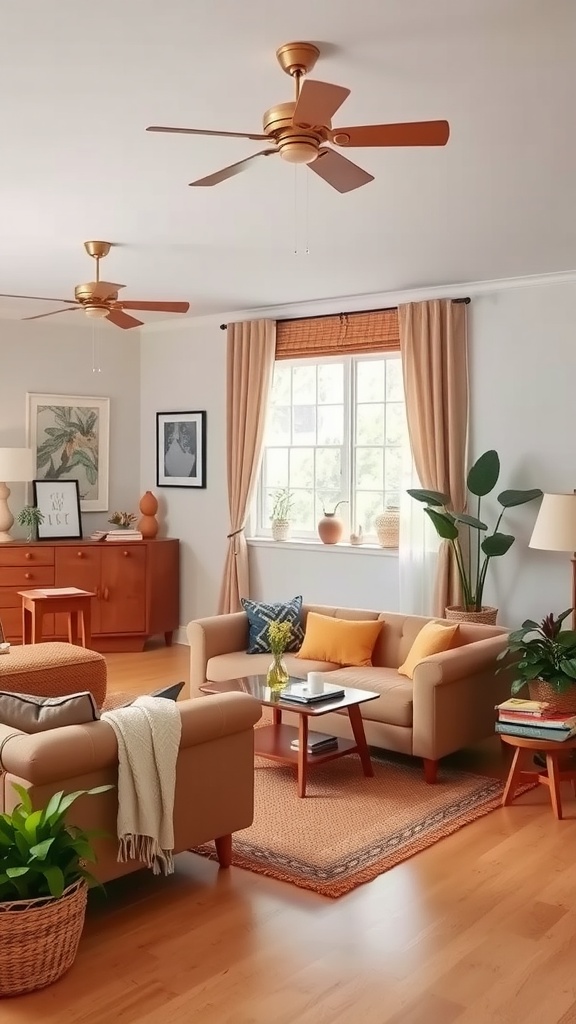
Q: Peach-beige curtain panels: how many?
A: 2